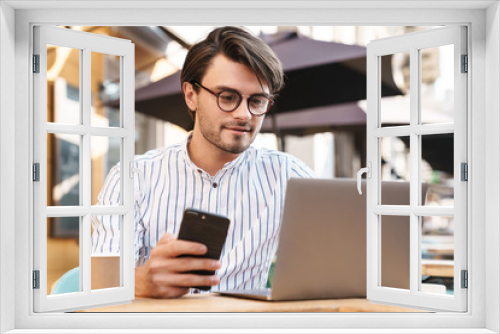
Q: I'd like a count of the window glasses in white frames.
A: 12